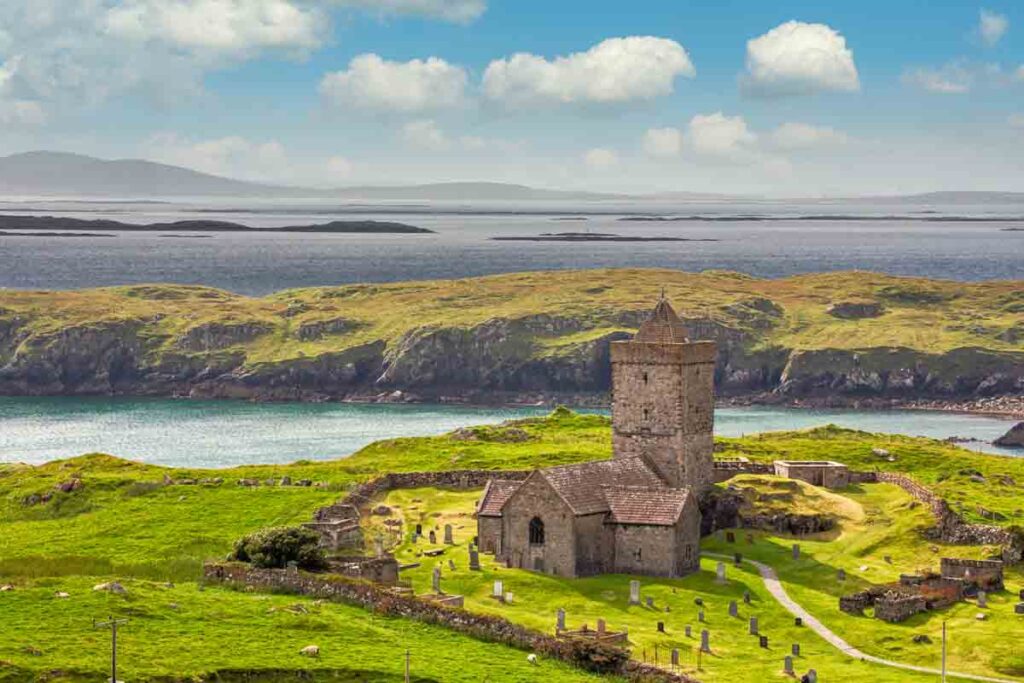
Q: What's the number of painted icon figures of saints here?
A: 0